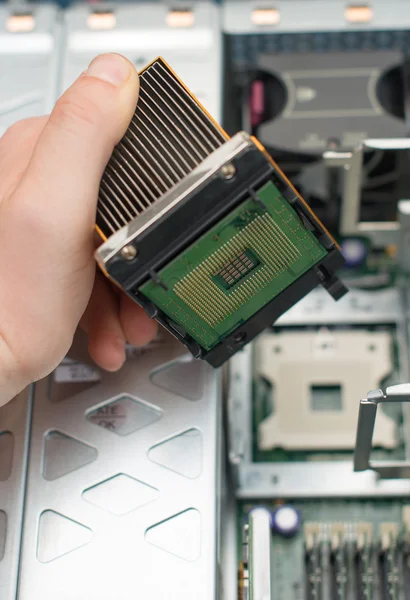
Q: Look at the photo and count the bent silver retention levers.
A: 2